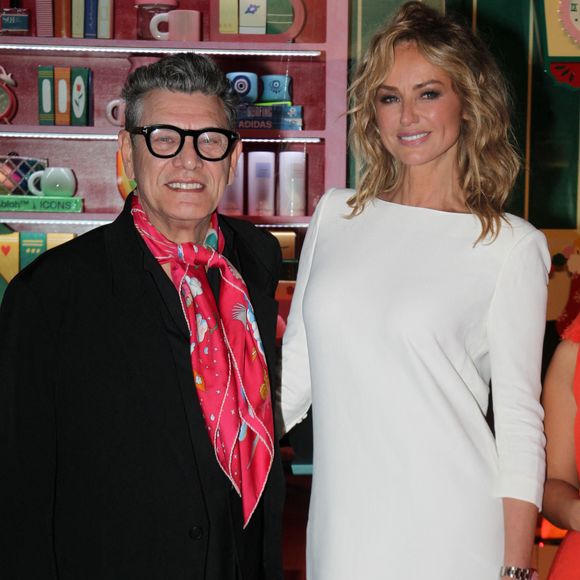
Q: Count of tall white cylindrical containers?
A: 3